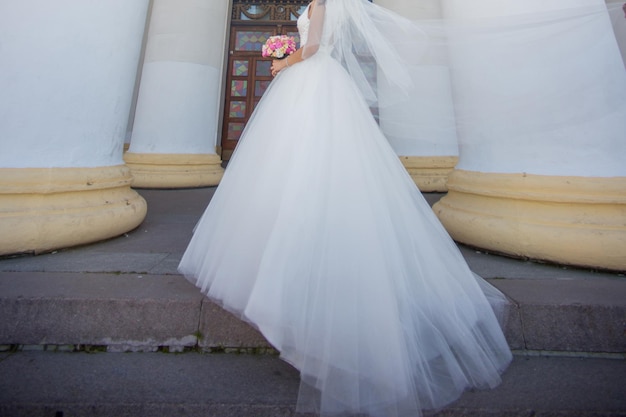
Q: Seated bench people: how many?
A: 0